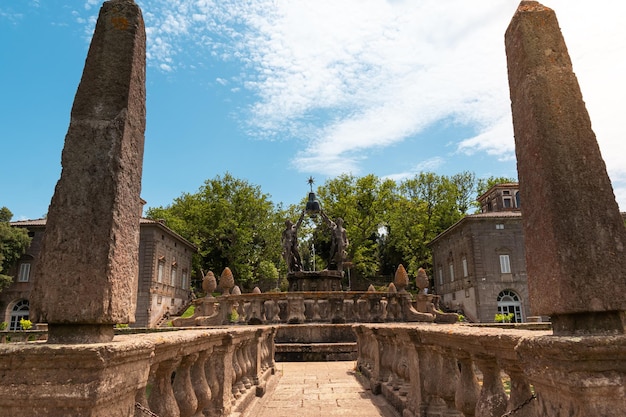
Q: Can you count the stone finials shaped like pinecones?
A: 8